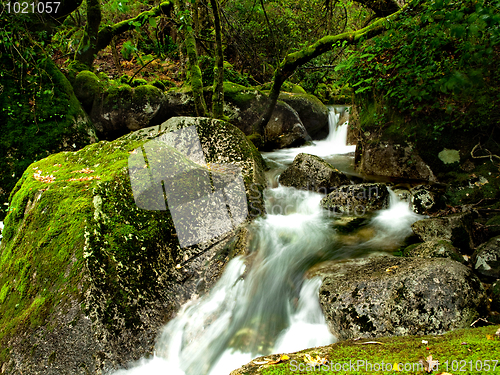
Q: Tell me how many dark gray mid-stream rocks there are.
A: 2